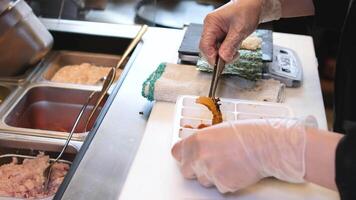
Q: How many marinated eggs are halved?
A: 0